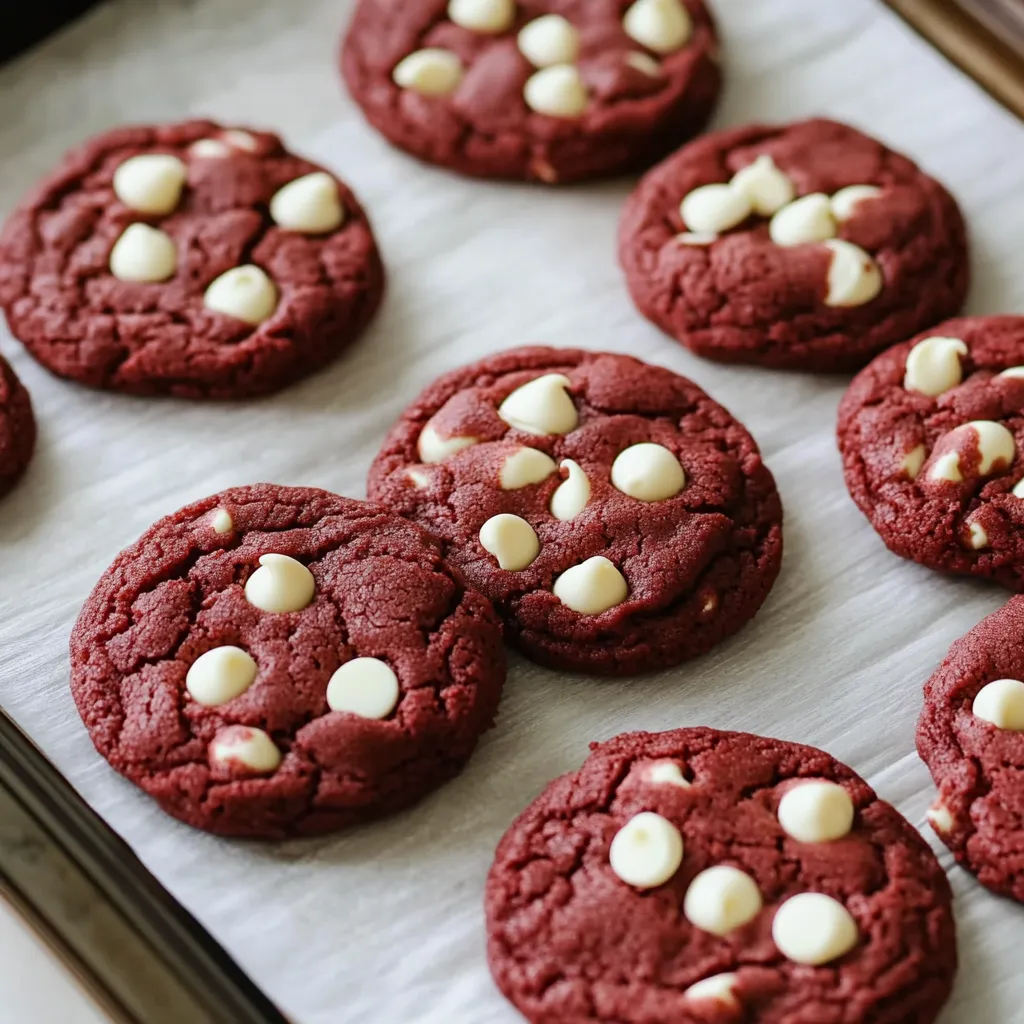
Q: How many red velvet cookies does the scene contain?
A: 9